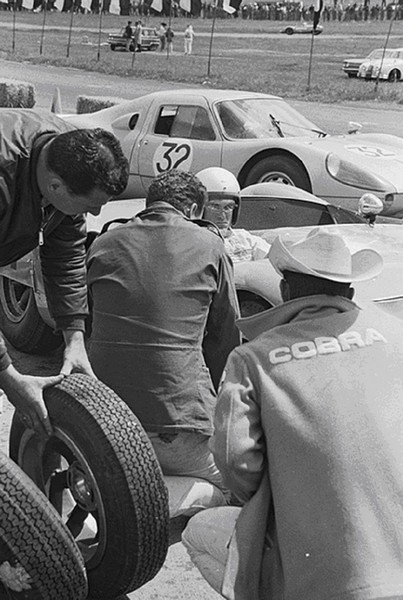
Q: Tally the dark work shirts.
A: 2